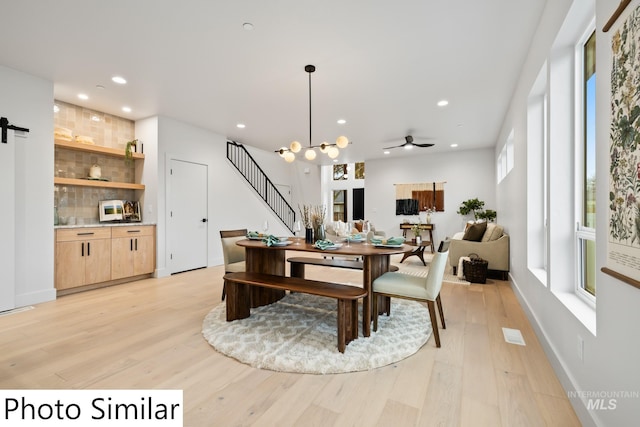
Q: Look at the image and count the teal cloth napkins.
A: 5